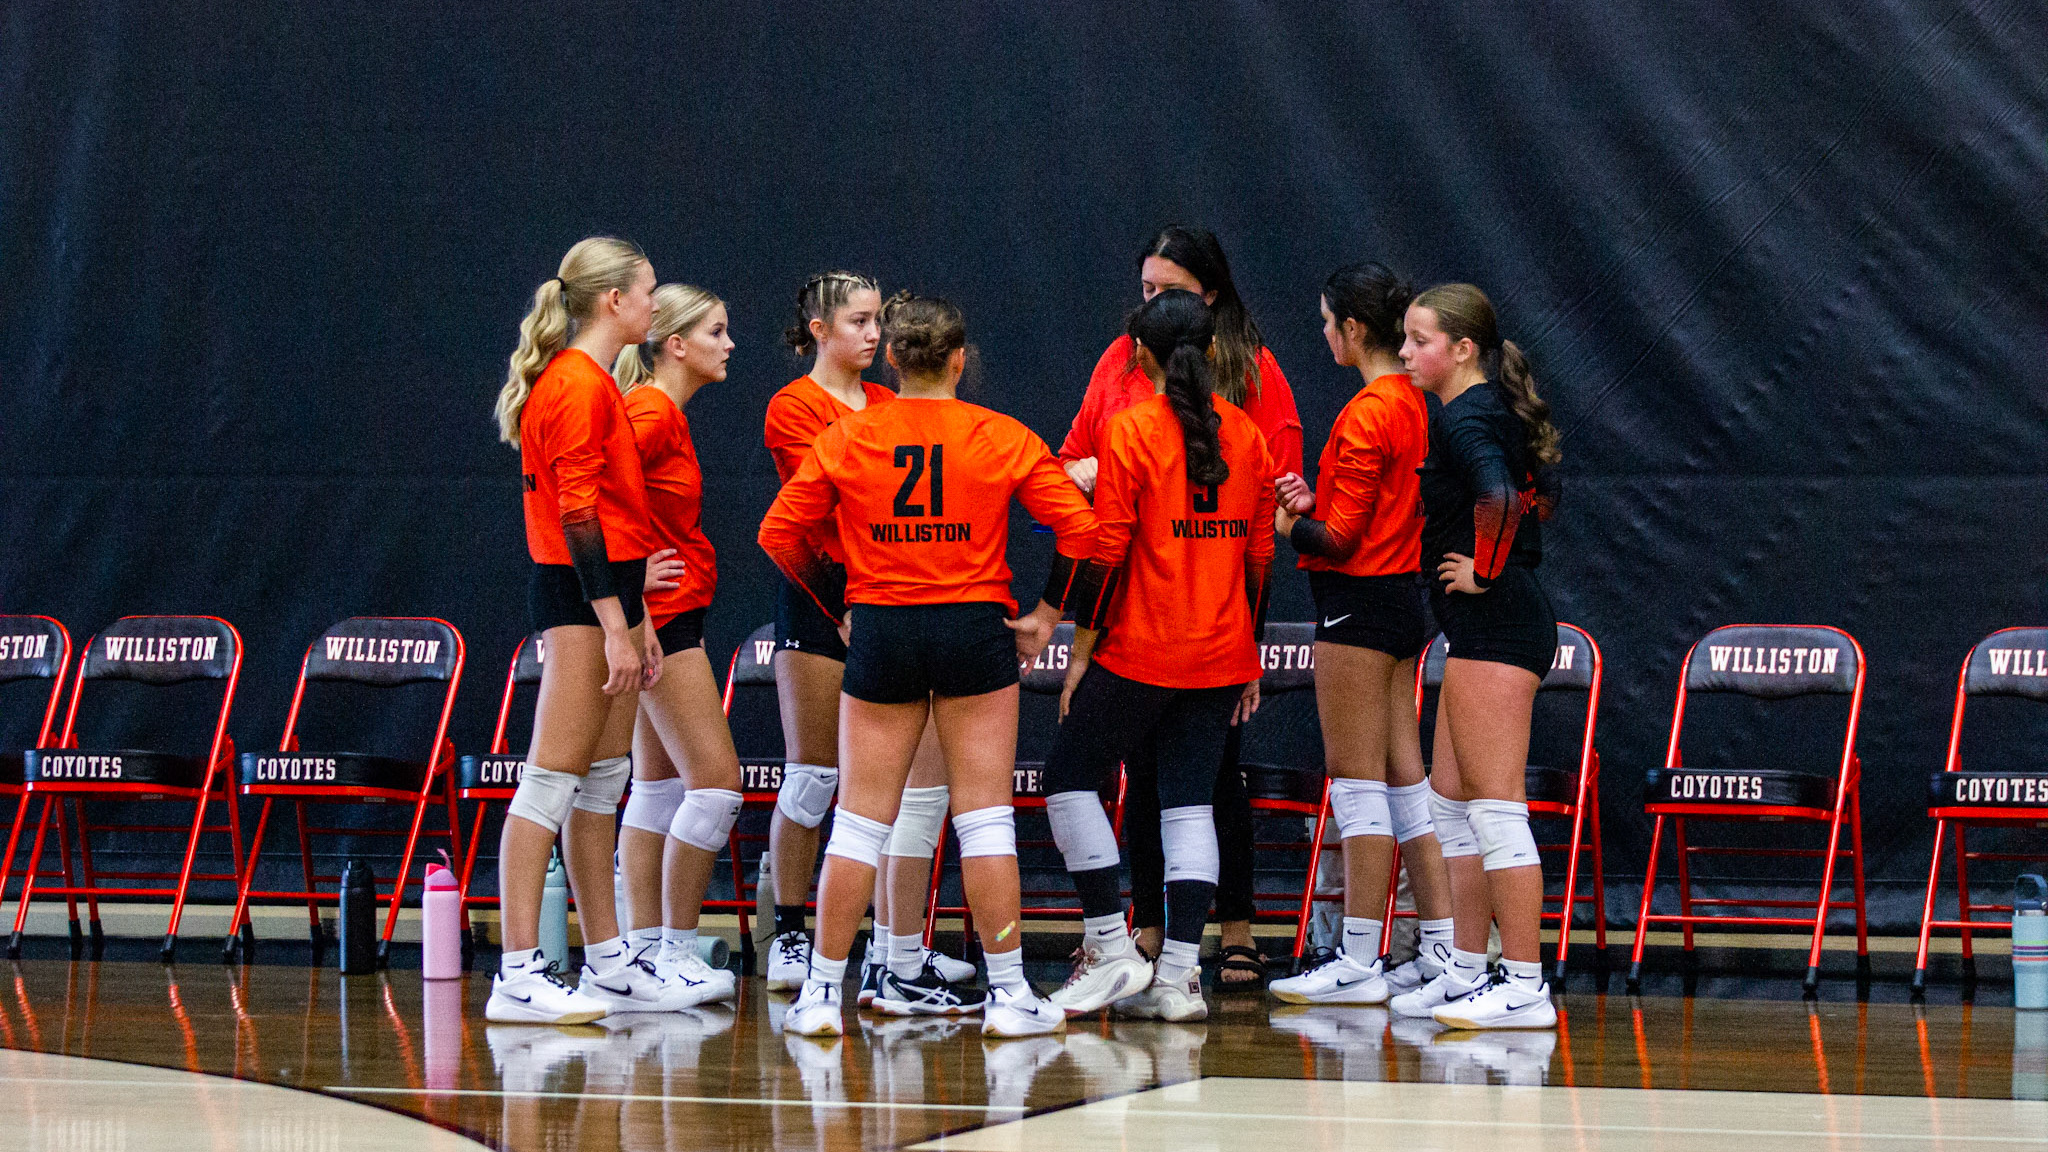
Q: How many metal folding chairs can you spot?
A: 10